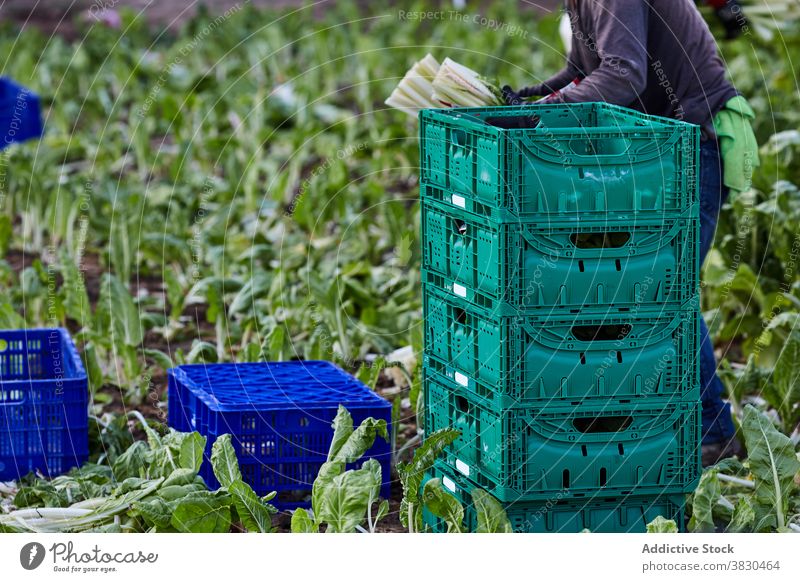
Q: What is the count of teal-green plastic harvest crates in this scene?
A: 5